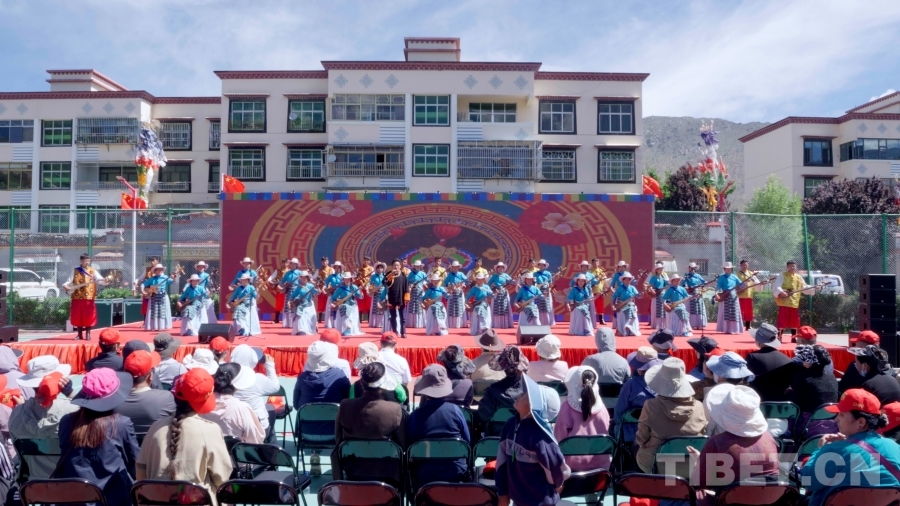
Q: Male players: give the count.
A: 13